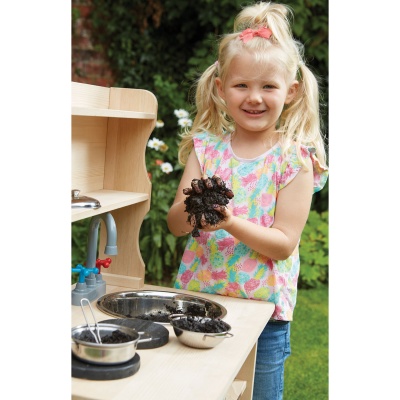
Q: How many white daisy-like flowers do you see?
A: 5